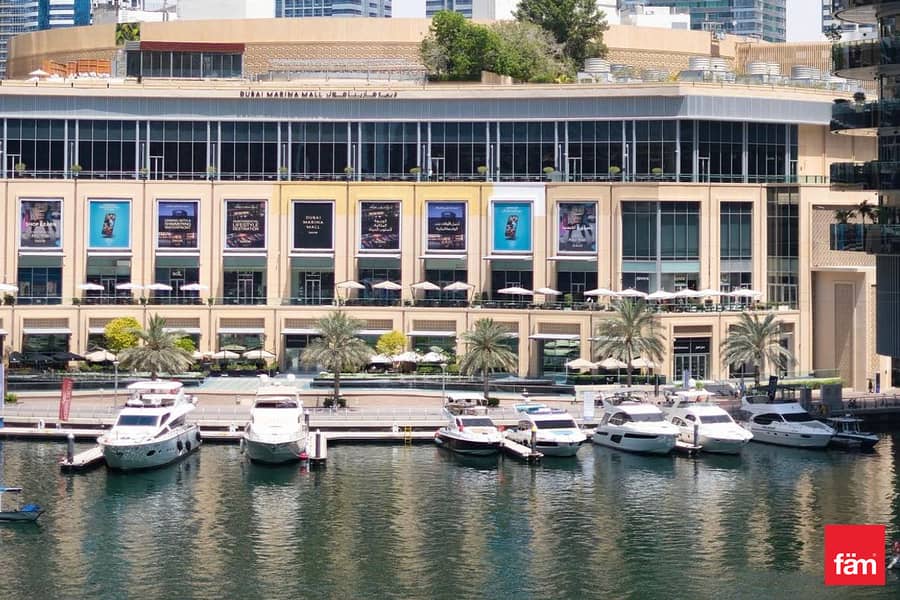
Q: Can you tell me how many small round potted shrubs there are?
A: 11